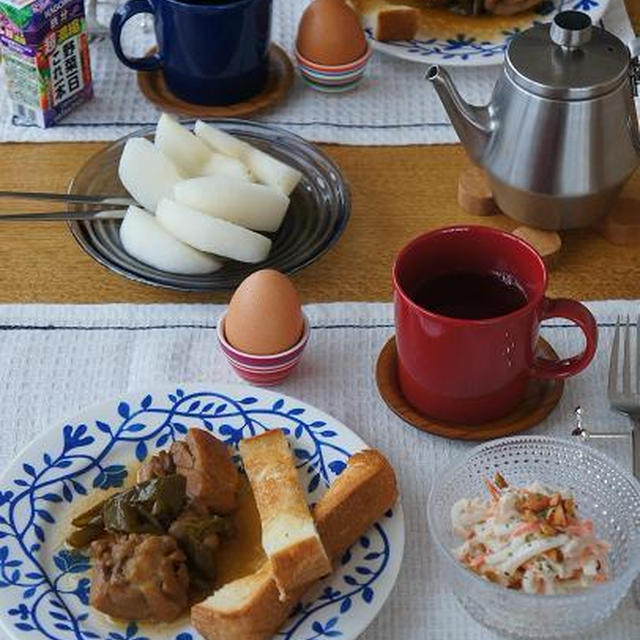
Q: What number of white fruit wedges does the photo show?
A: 6